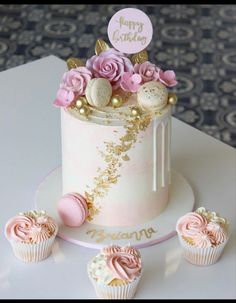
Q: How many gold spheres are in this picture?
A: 5